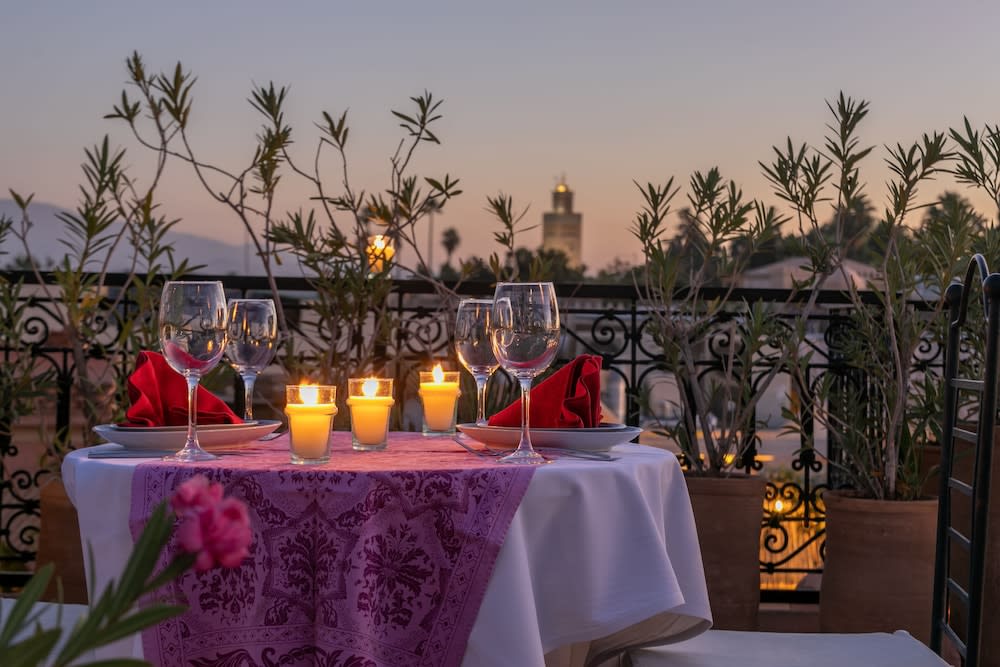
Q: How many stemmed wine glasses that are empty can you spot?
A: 4